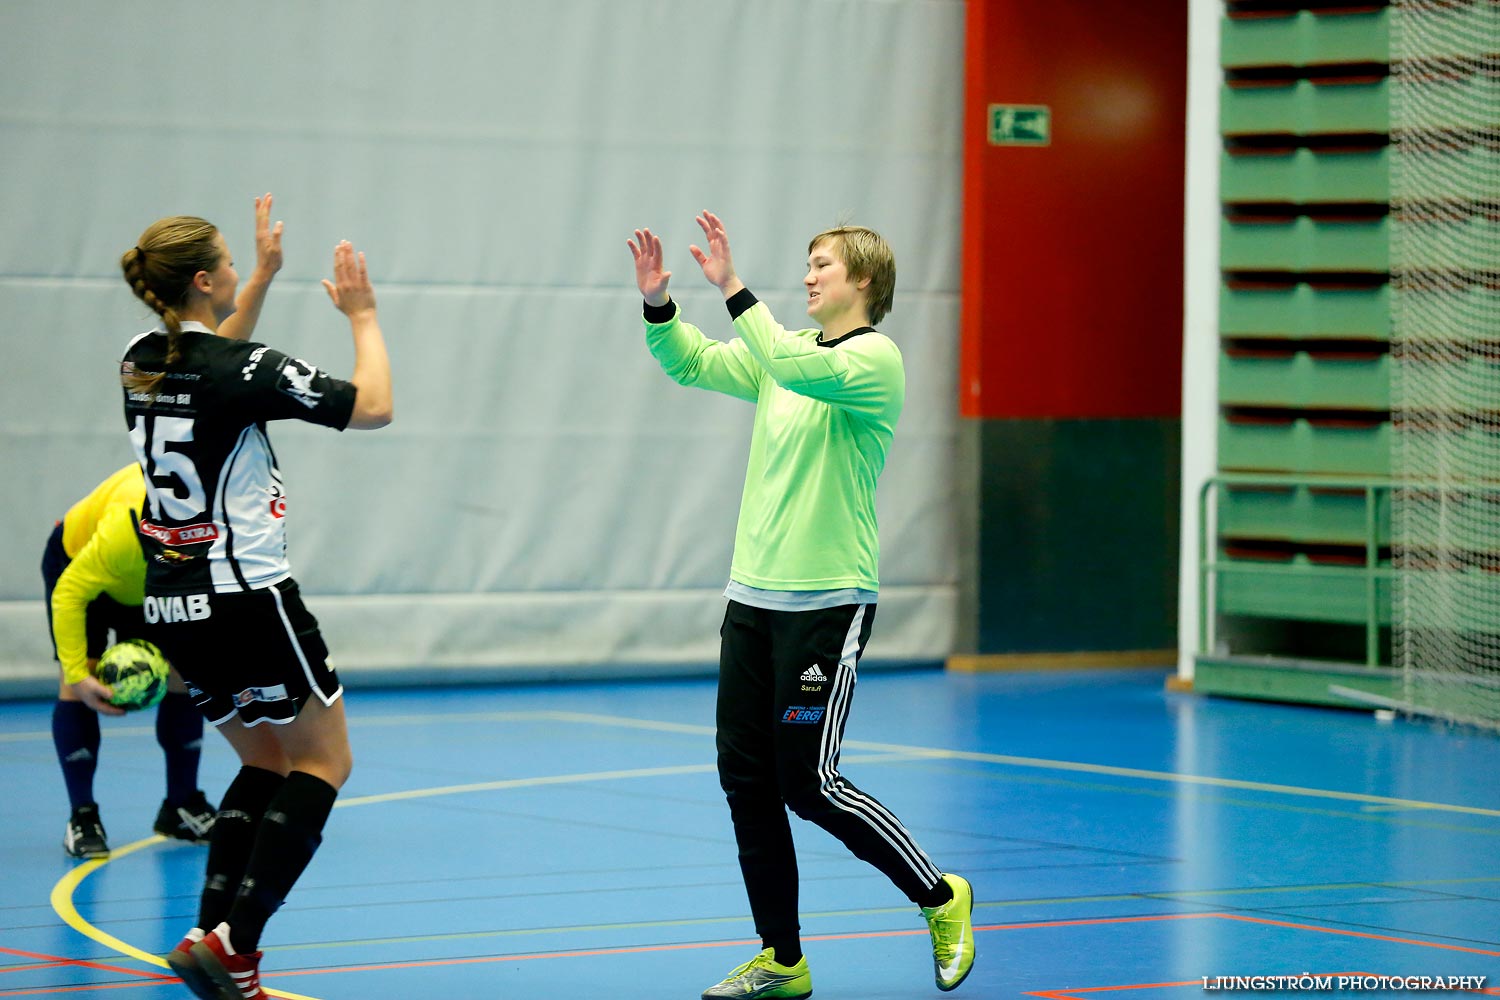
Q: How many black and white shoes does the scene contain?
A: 2